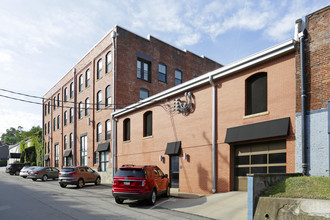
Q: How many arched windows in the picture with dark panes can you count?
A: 3